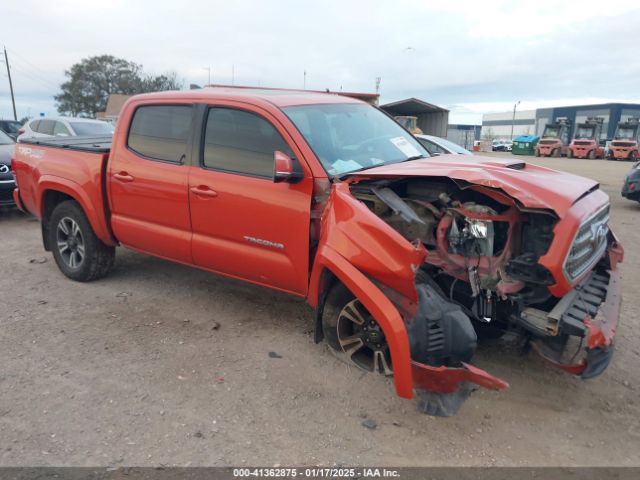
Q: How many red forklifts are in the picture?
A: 3